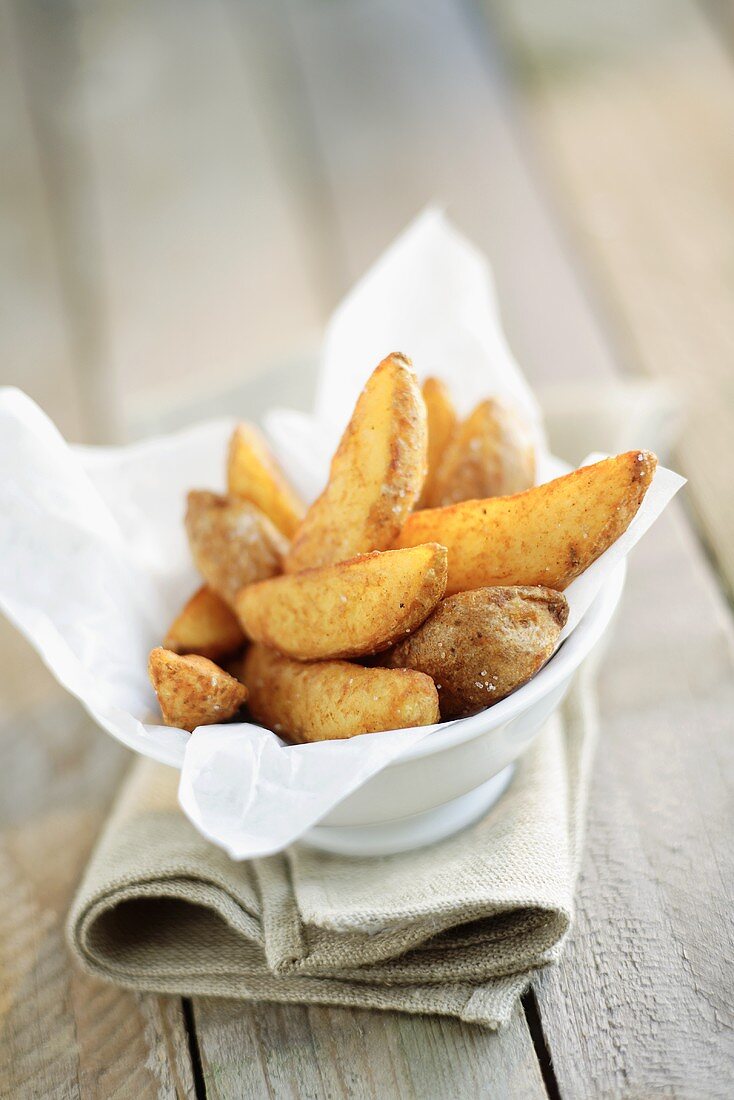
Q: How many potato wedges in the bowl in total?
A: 11